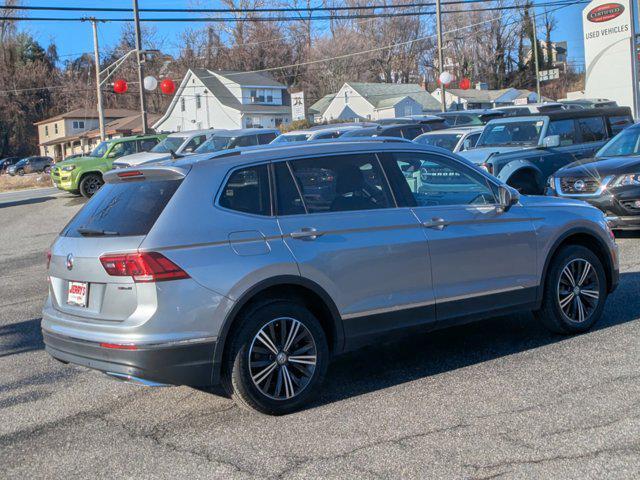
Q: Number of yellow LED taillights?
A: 0